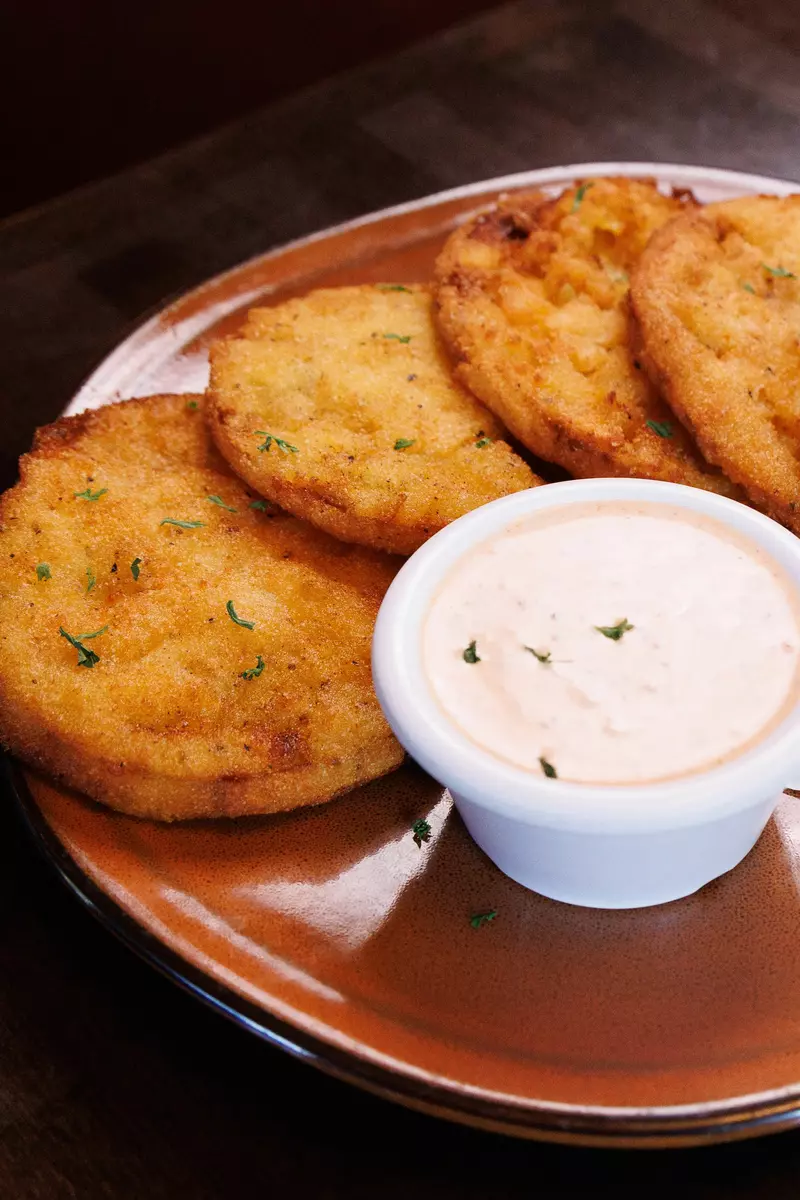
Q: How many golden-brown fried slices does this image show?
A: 4